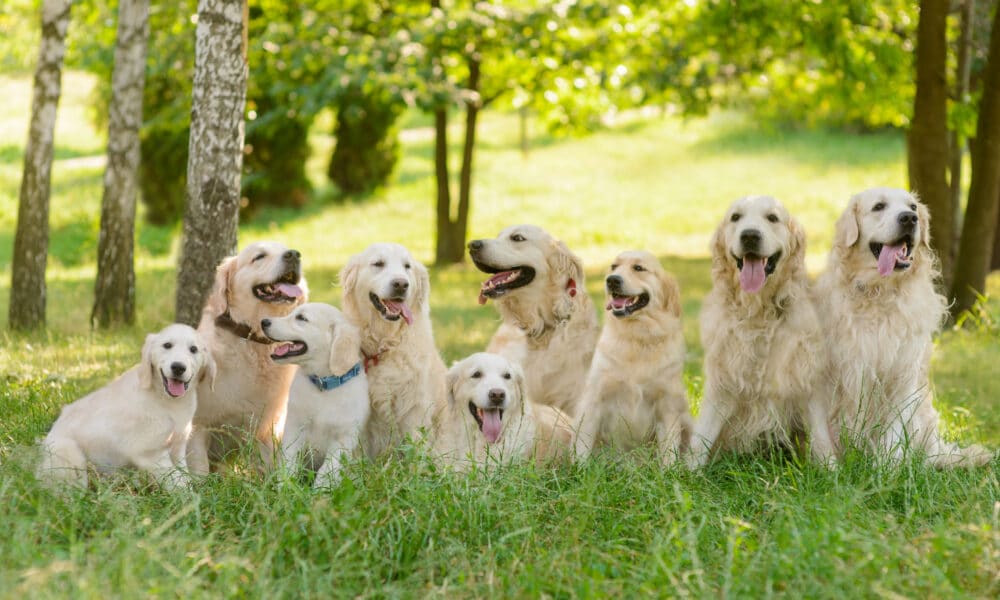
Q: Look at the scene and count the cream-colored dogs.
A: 9